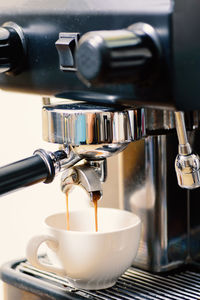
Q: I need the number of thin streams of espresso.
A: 2